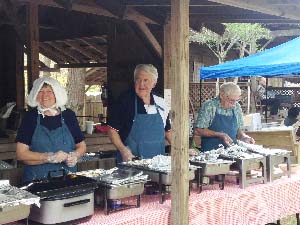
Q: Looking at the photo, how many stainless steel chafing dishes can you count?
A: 6